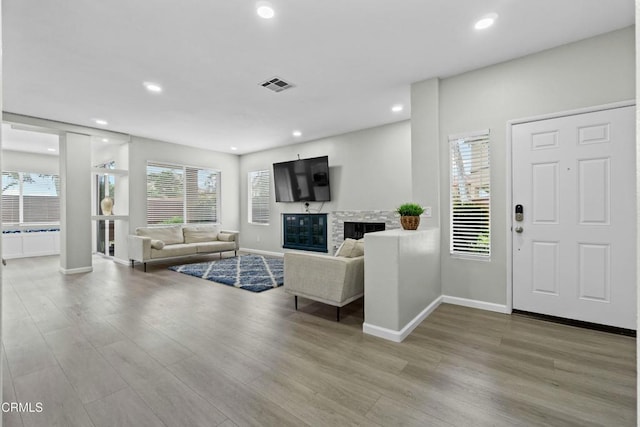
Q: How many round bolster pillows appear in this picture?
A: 2